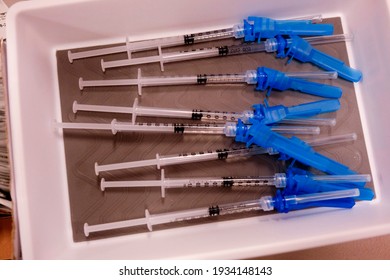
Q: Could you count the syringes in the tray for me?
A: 8